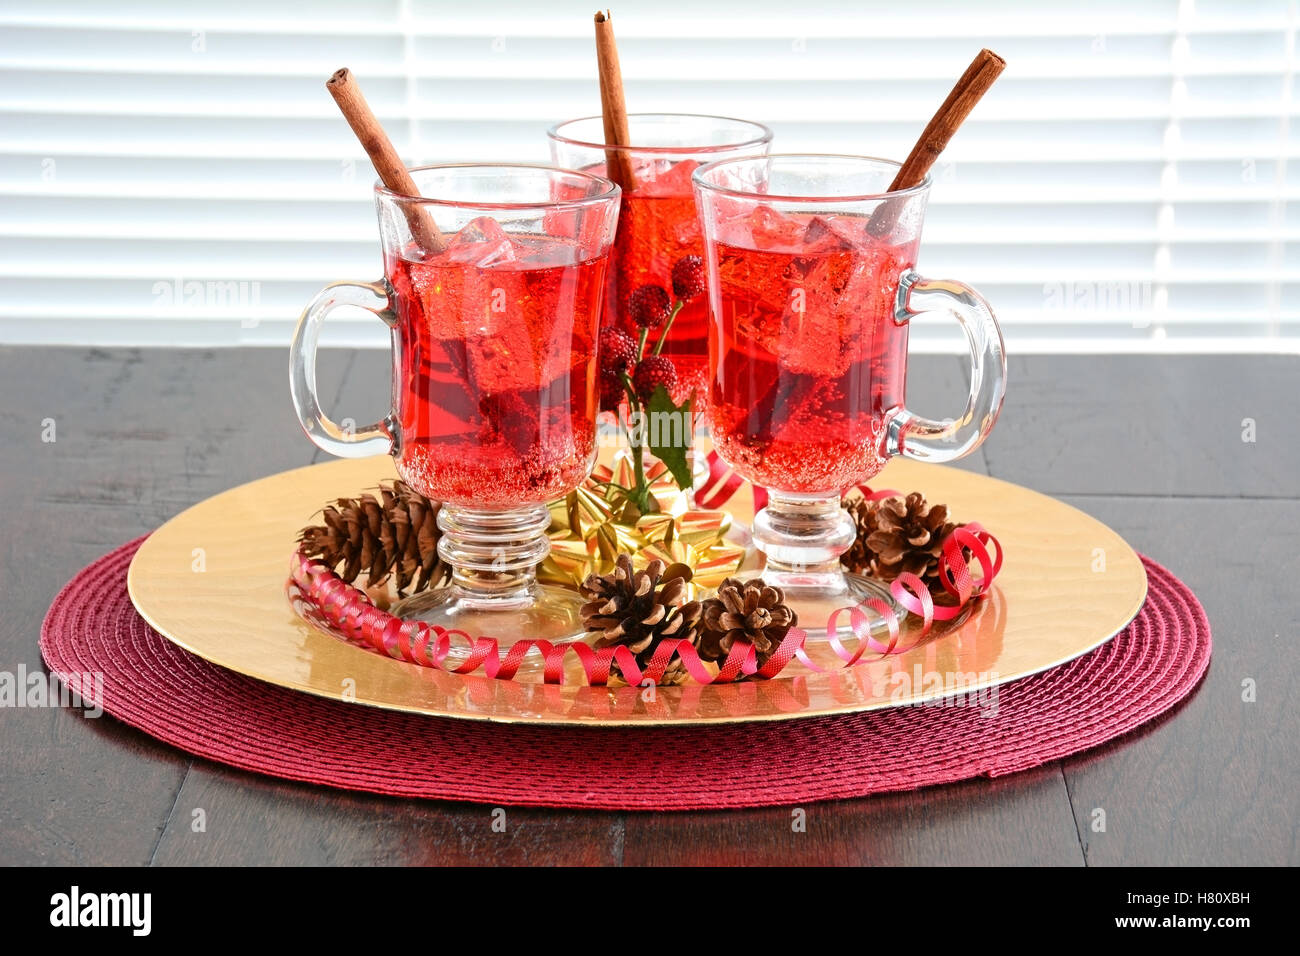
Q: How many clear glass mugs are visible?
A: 3